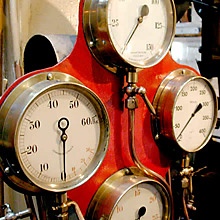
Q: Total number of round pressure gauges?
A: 4